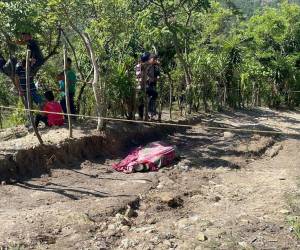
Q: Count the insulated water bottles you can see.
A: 0